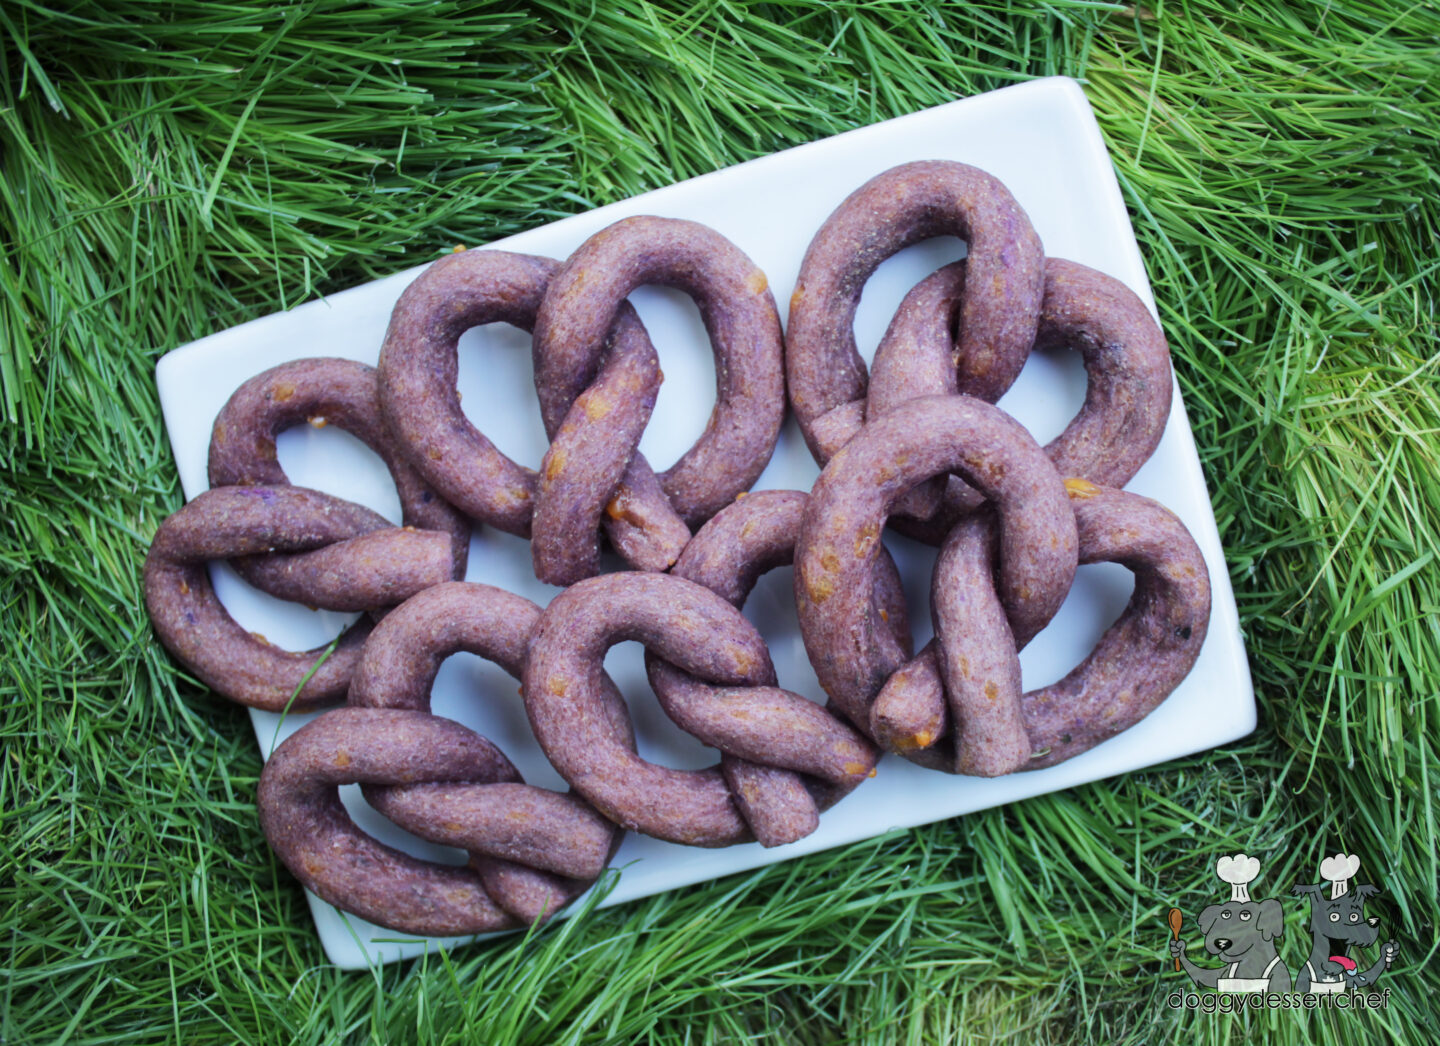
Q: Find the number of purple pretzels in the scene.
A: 6